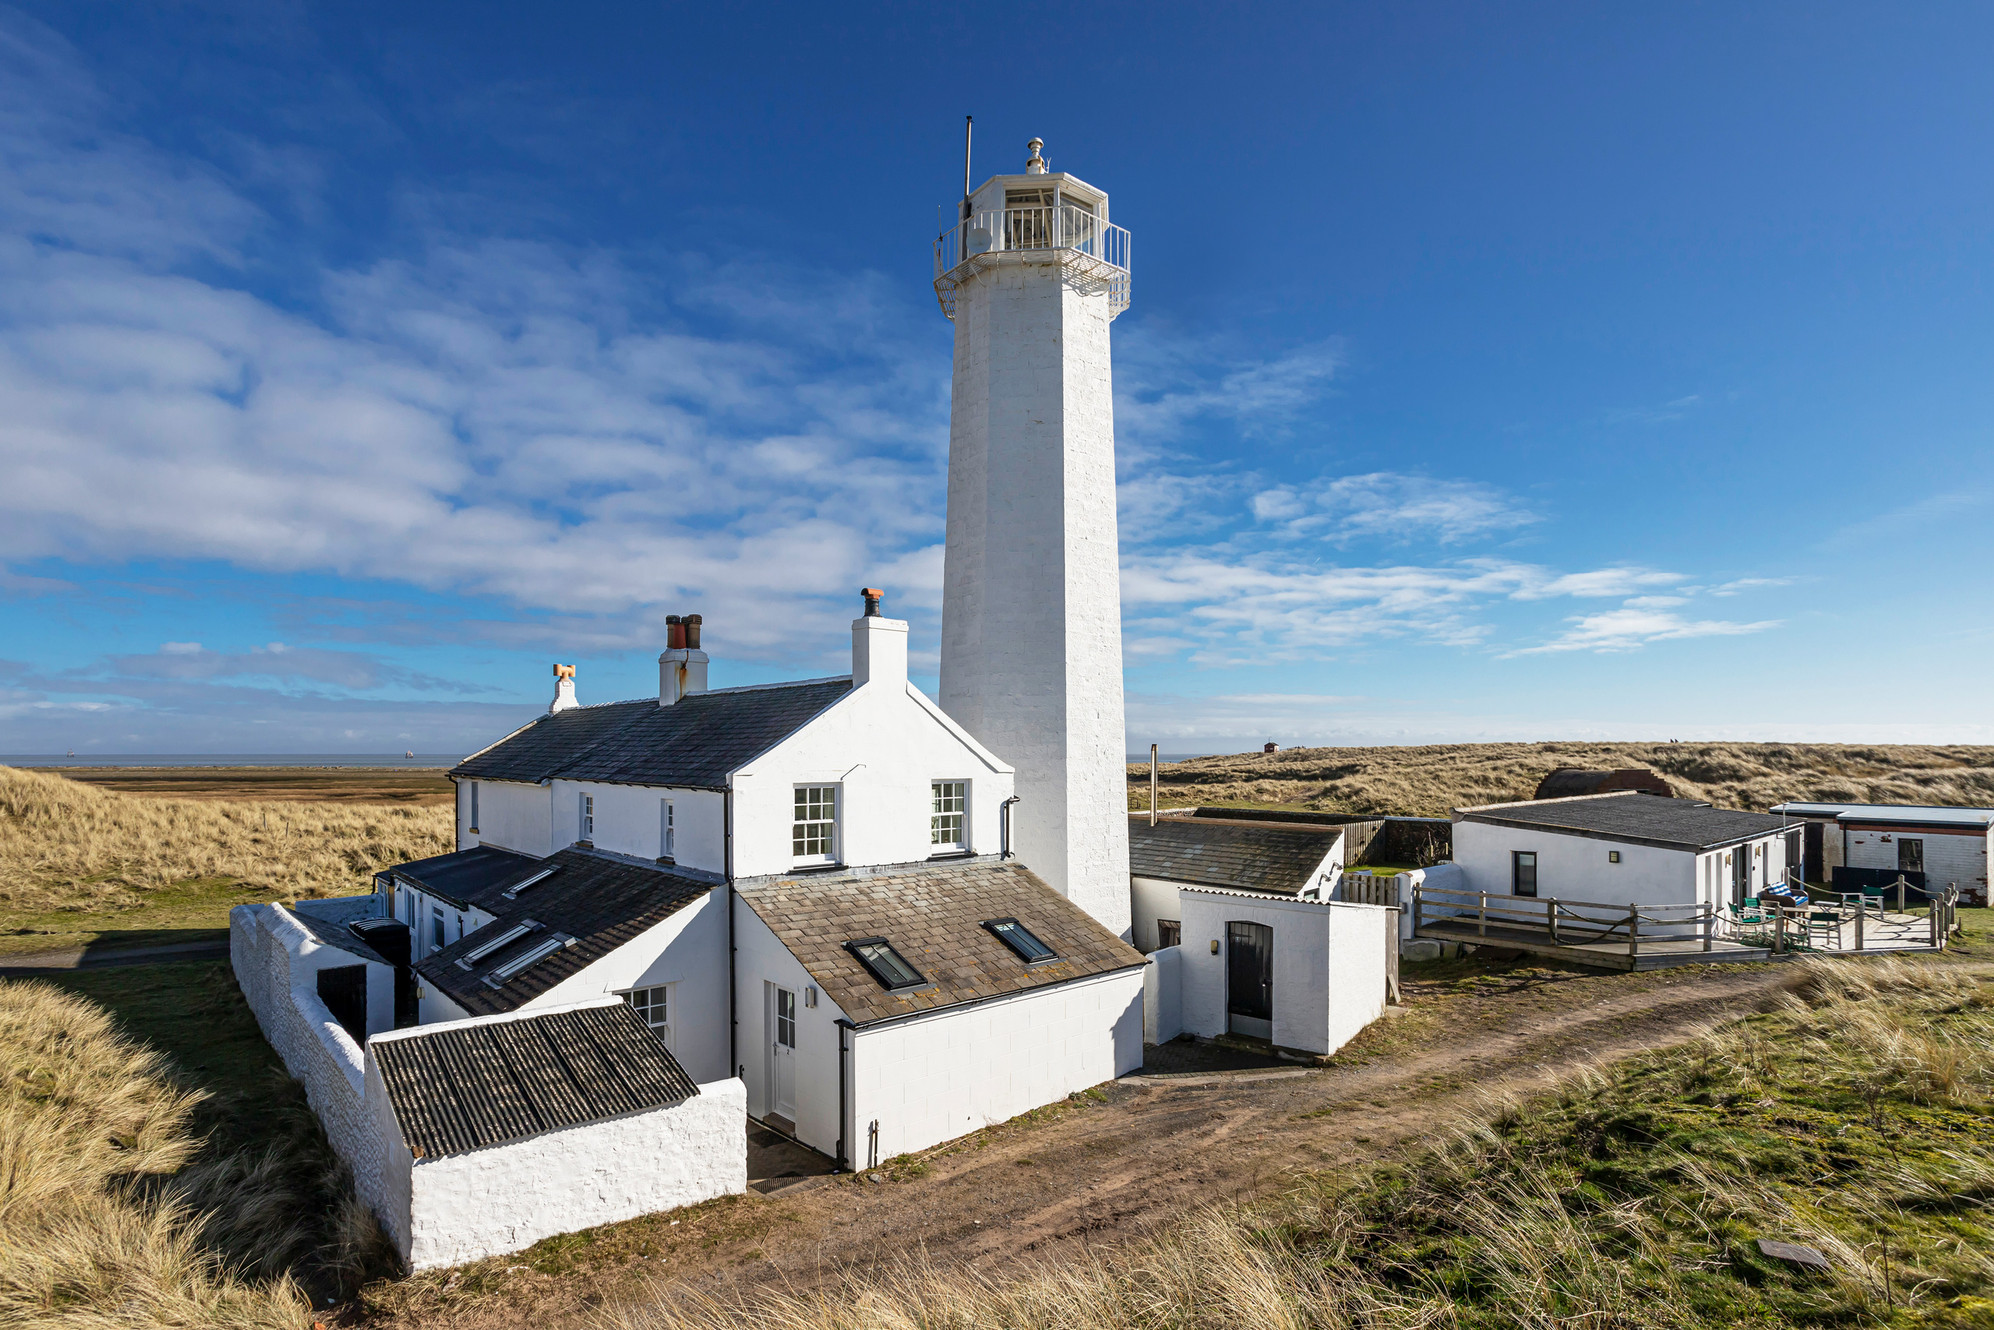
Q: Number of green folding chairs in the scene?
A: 4